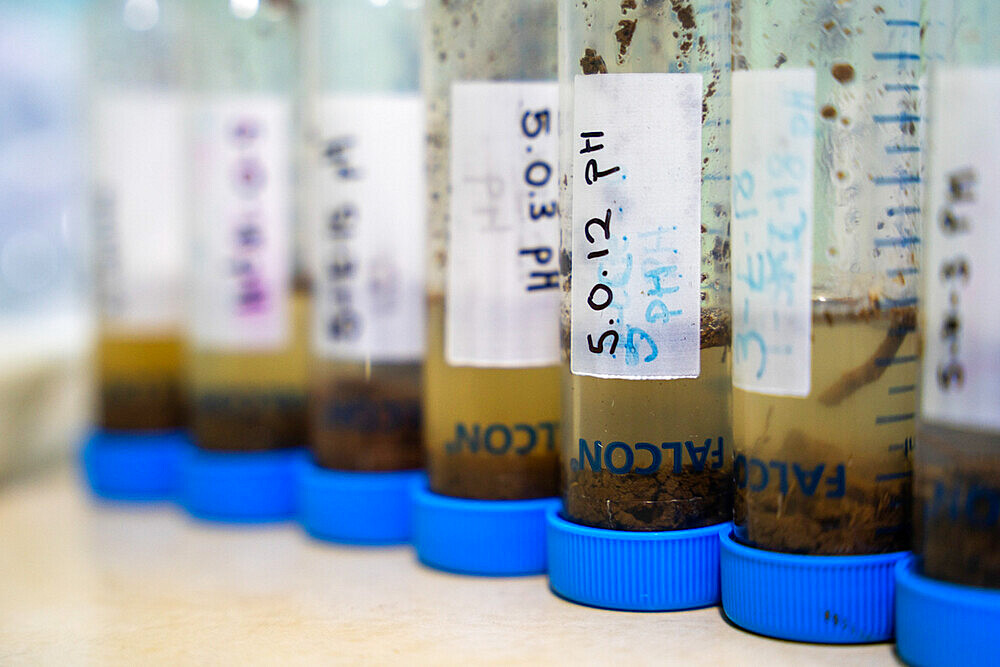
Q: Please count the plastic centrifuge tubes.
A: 7